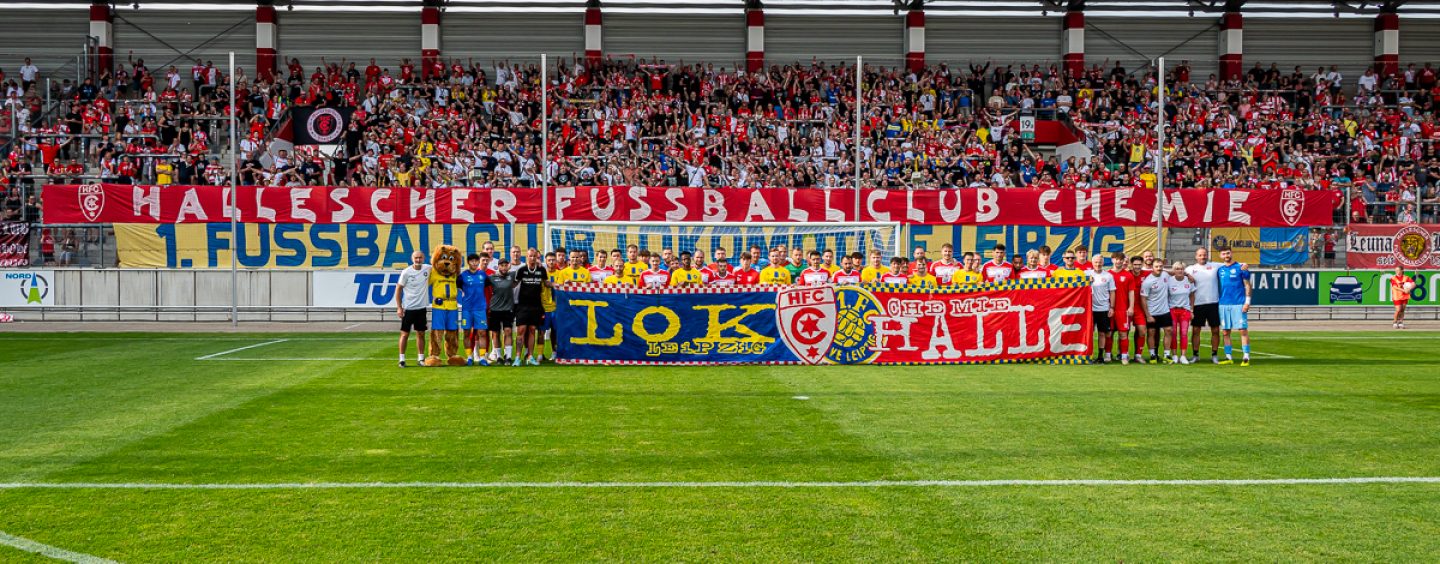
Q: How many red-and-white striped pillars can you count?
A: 9